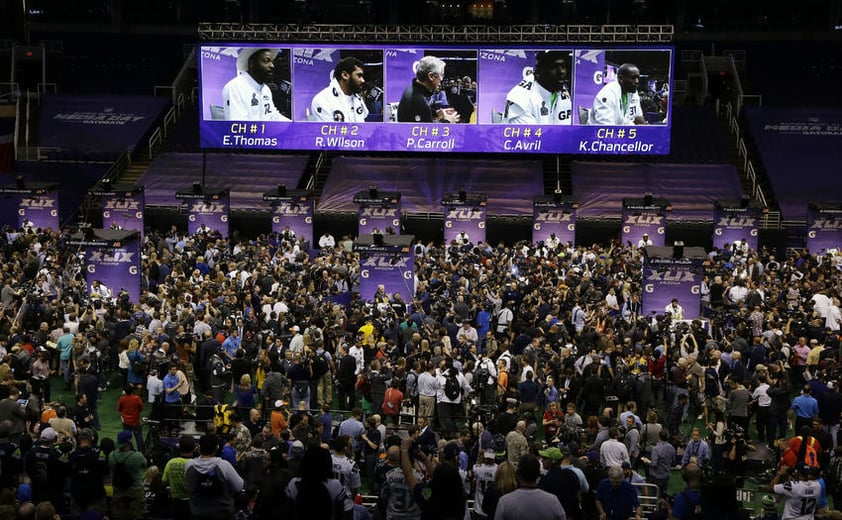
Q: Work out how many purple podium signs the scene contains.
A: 13